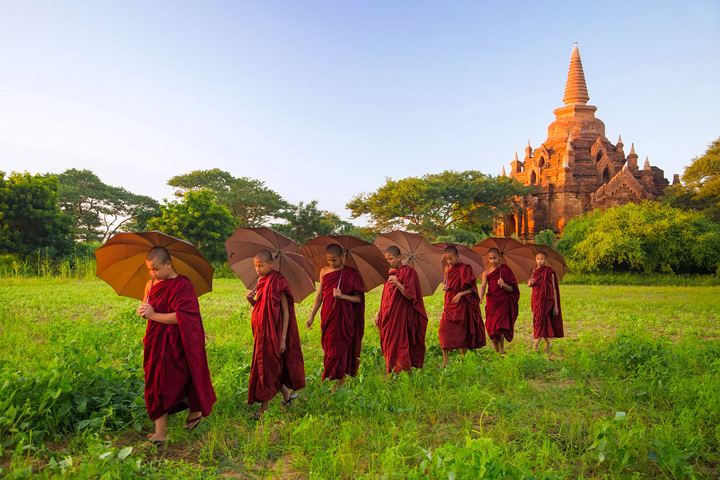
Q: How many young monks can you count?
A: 7